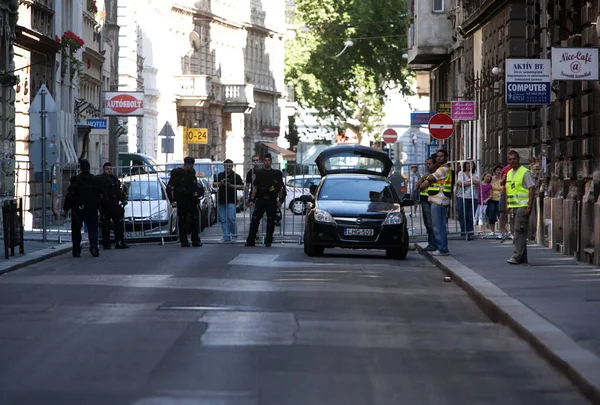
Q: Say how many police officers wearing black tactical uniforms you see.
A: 4